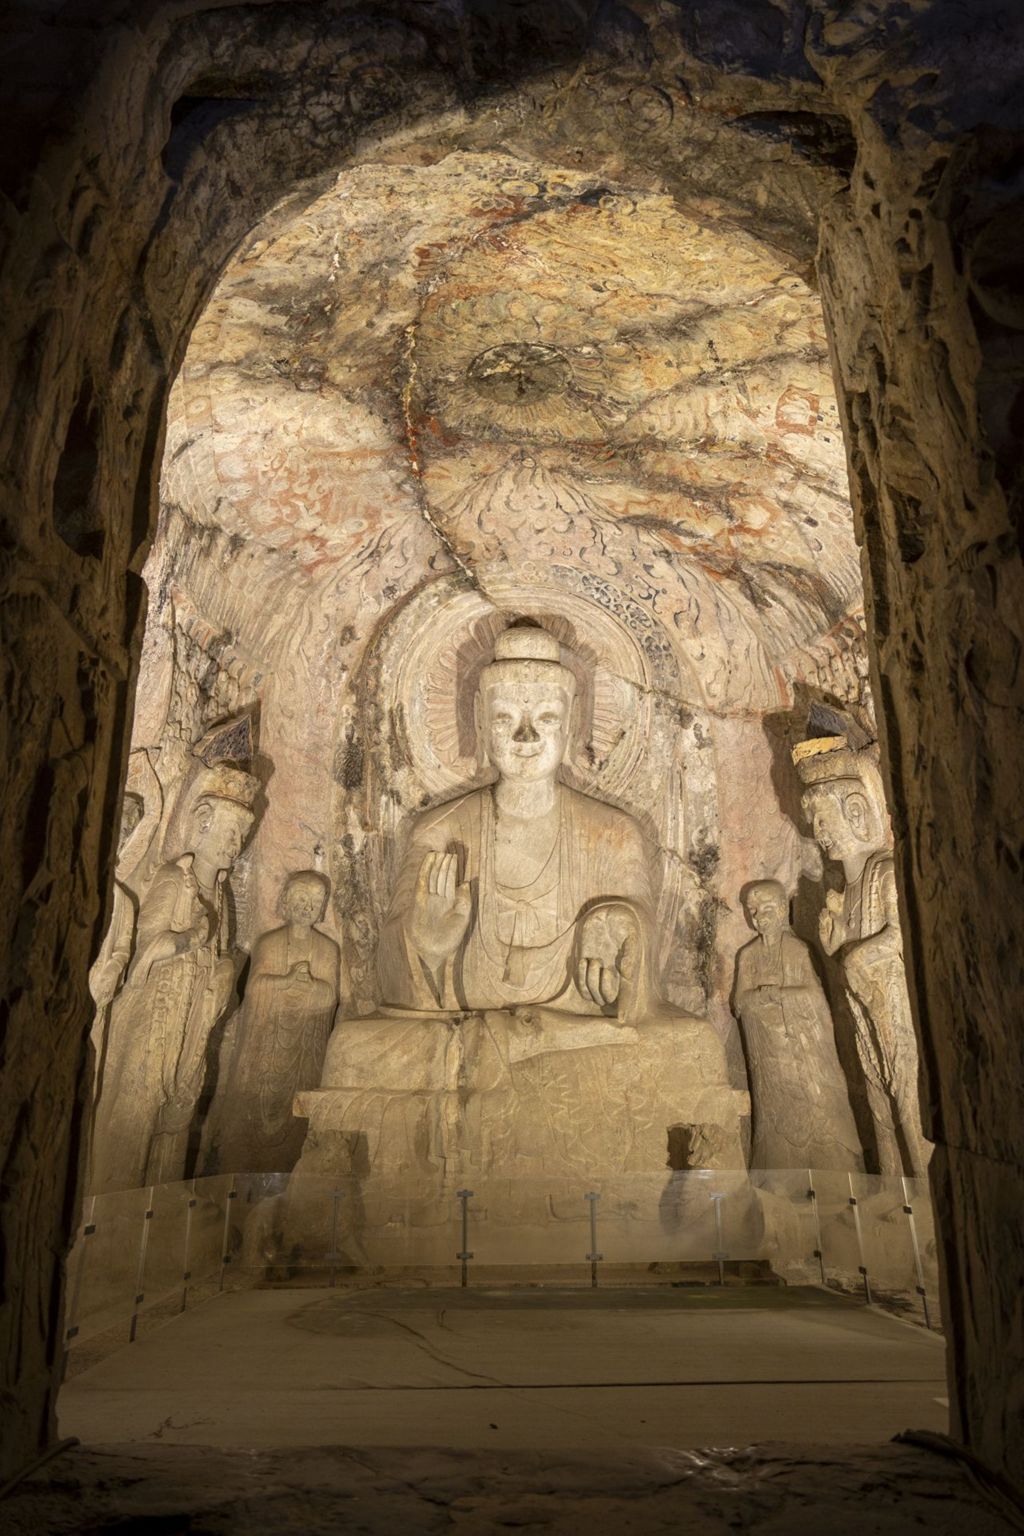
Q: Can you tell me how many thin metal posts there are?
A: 11